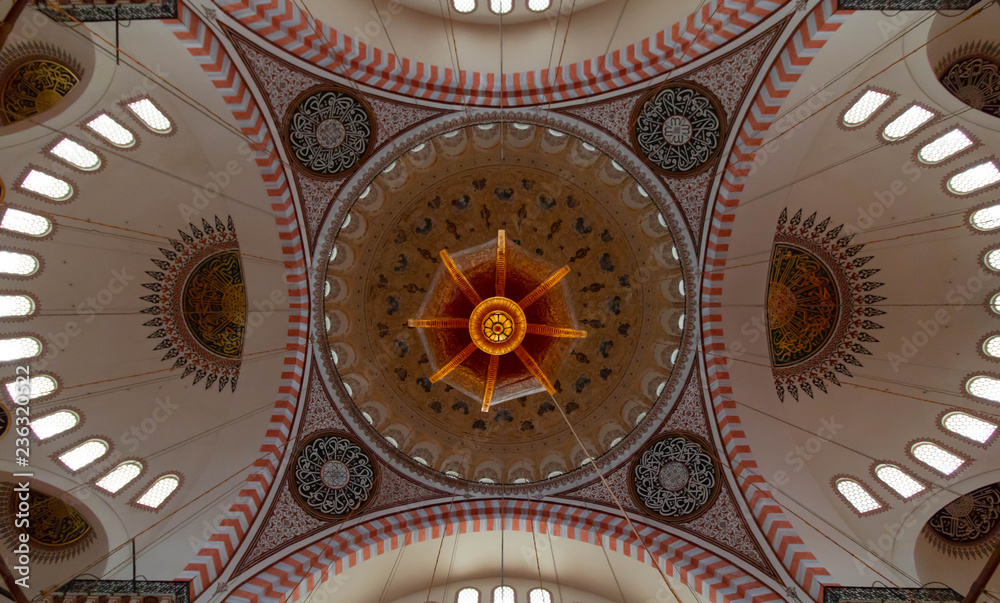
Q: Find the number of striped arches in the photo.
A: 4